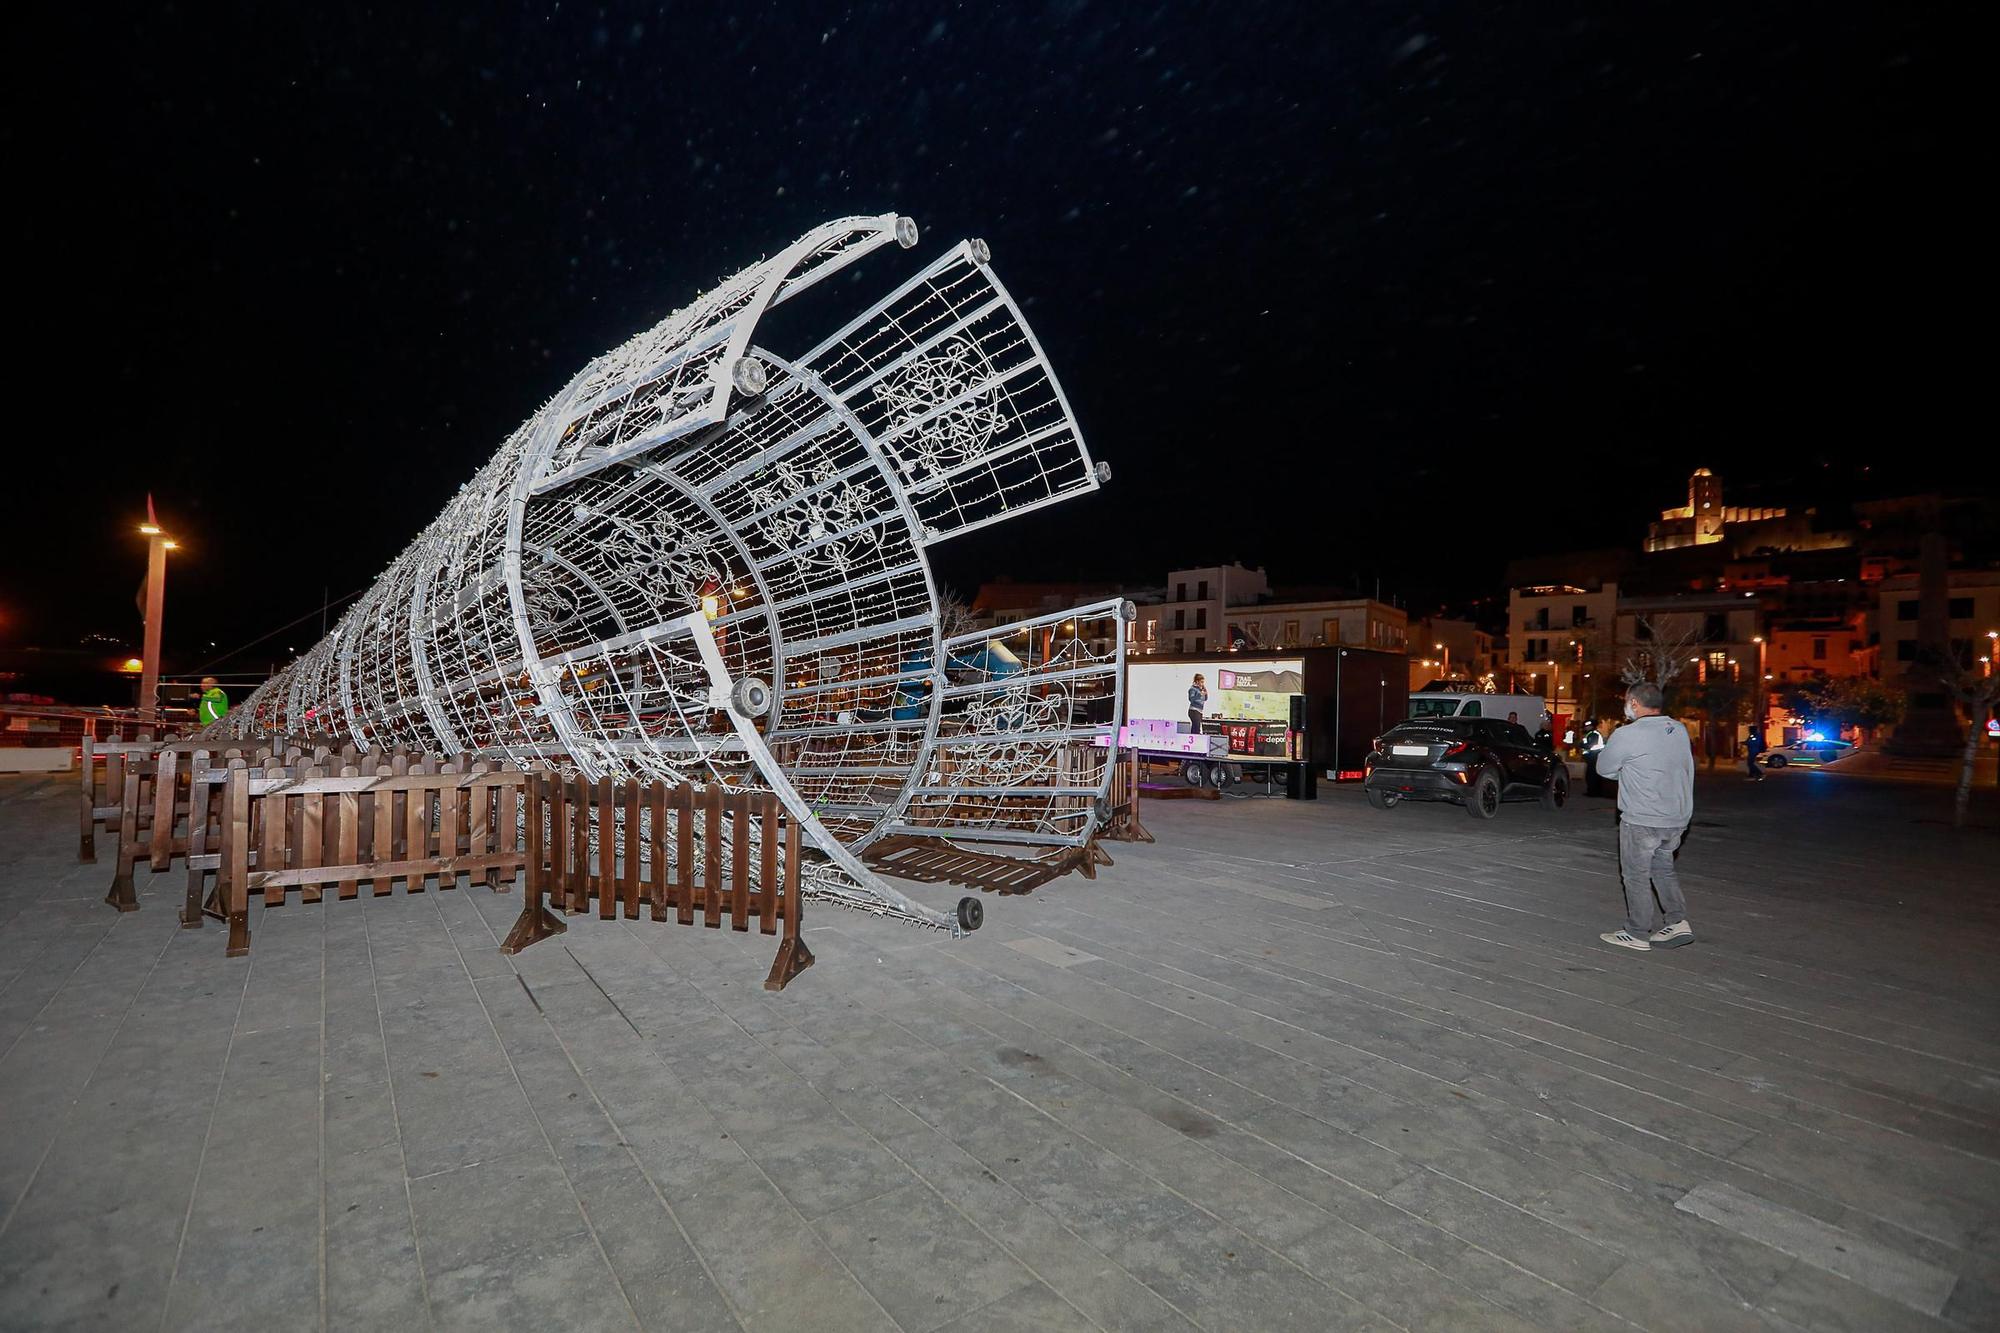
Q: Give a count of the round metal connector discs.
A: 8